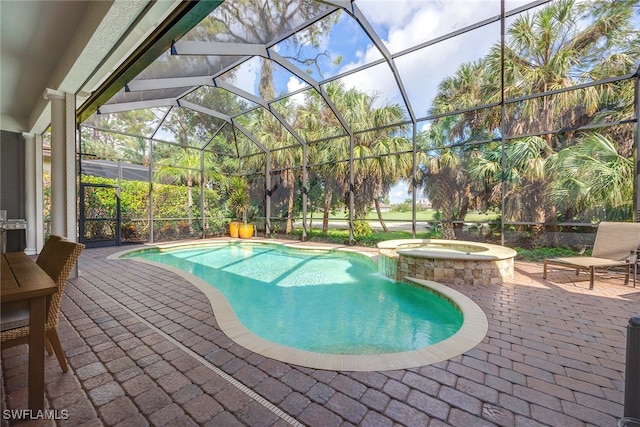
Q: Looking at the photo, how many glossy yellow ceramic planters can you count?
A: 2